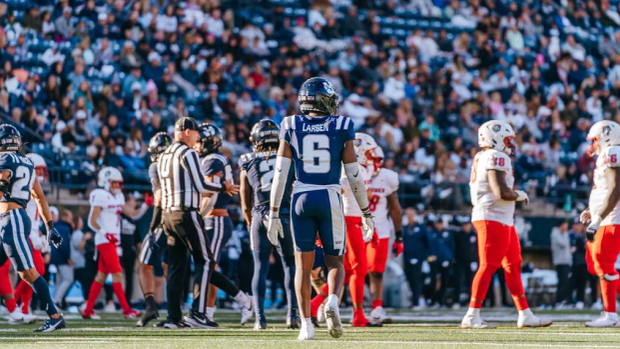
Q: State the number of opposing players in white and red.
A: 6